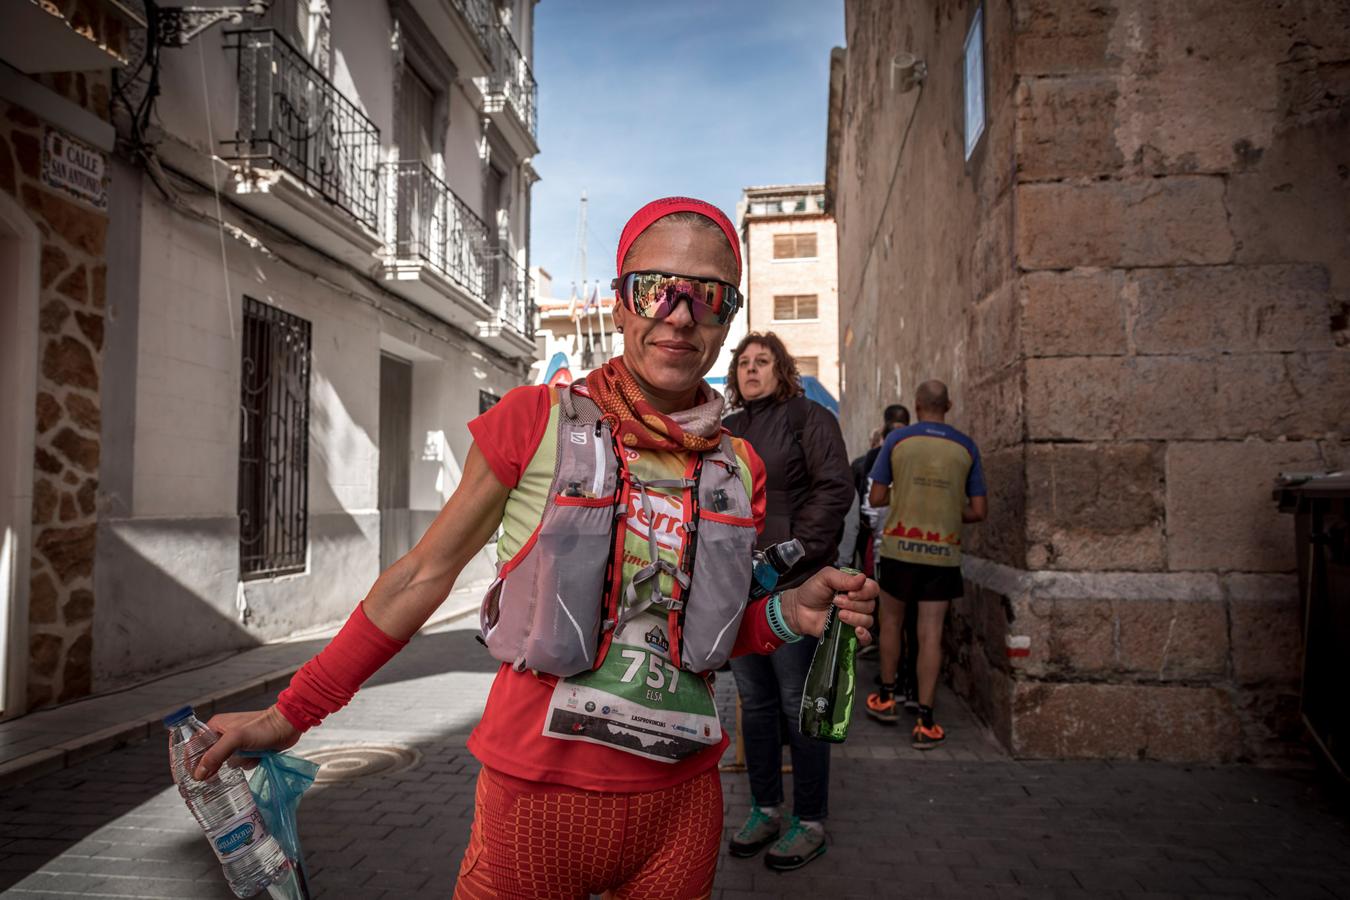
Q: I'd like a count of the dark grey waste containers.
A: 1